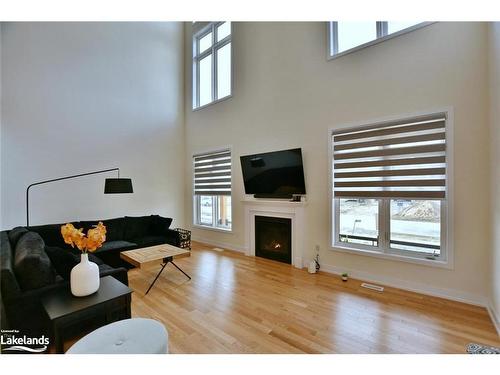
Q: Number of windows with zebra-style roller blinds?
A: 2